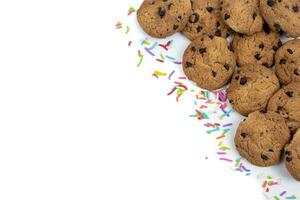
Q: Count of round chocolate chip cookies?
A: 11